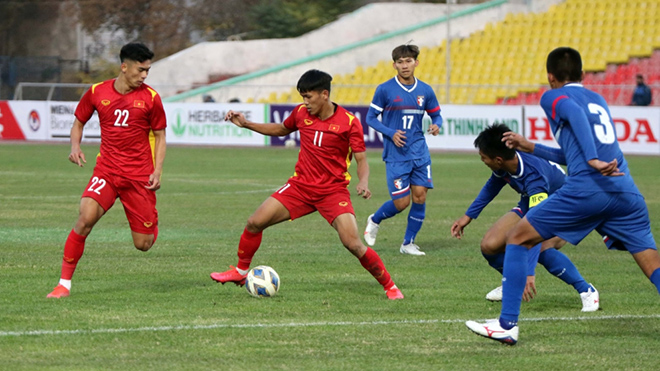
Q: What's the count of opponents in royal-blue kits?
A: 3